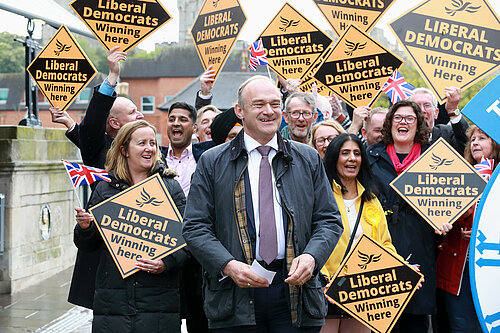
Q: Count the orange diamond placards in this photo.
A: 11